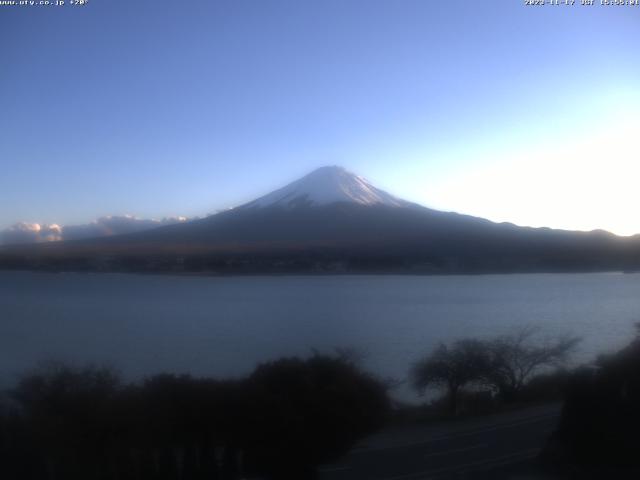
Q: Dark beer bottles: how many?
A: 0